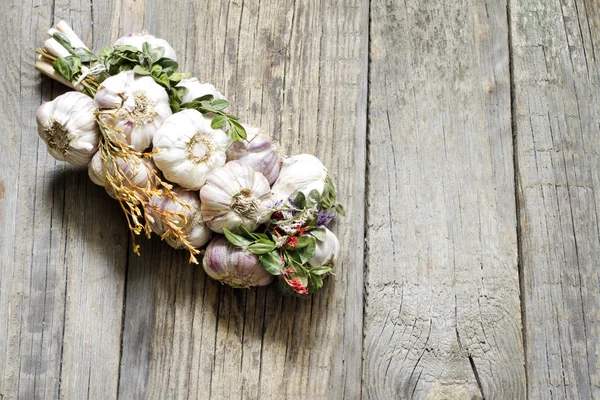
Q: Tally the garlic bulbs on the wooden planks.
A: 12